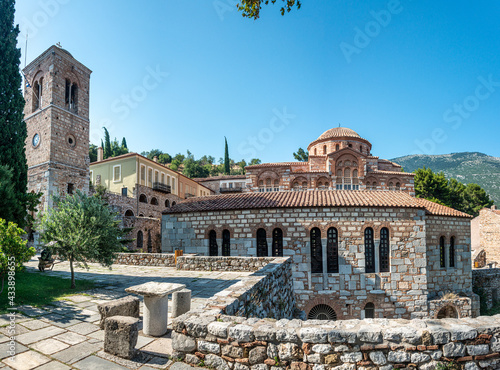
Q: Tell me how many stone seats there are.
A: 3